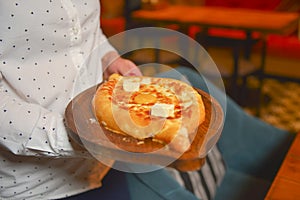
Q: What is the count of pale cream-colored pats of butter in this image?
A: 2